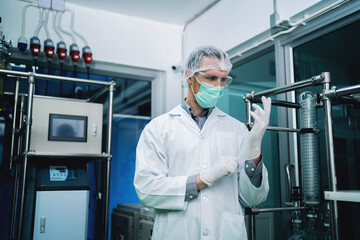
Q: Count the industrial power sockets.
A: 6